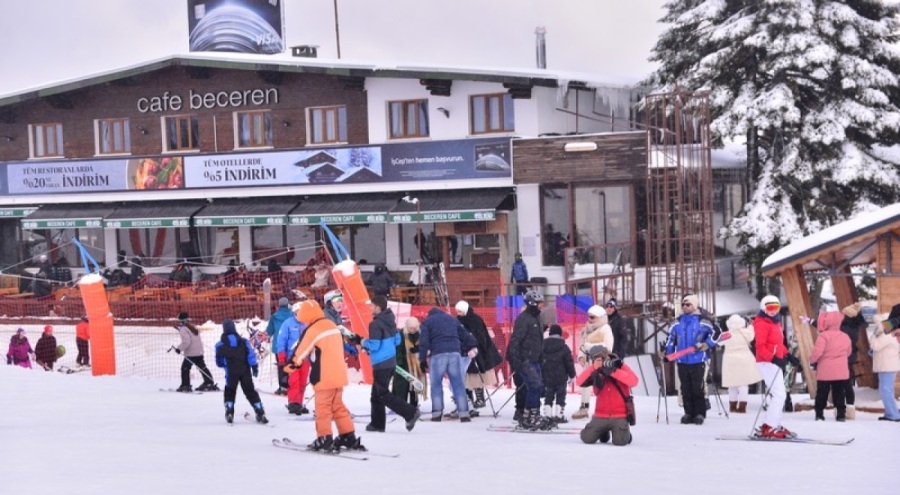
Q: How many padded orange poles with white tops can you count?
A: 2